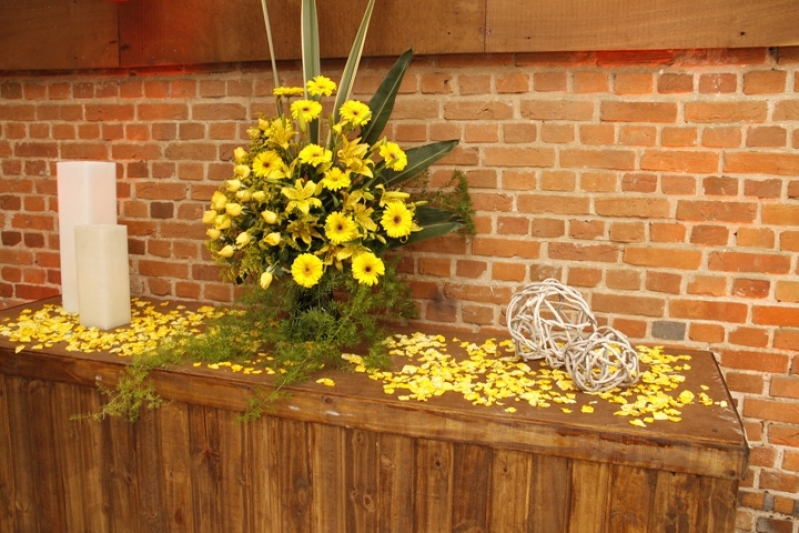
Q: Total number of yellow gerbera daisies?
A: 12